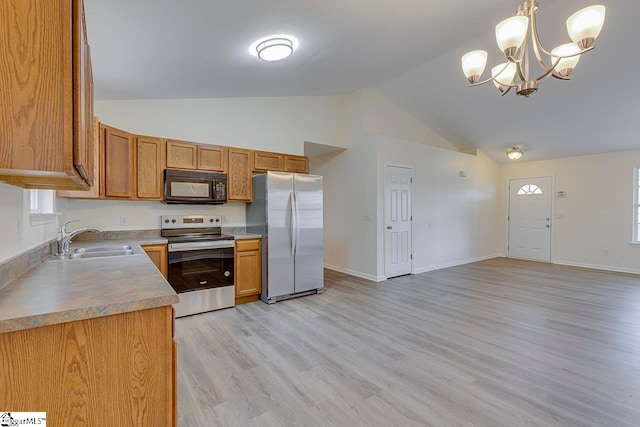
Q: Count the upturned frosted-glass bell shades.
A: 5